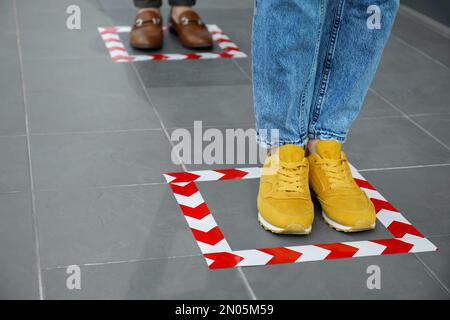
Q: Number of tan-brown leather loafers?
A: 2